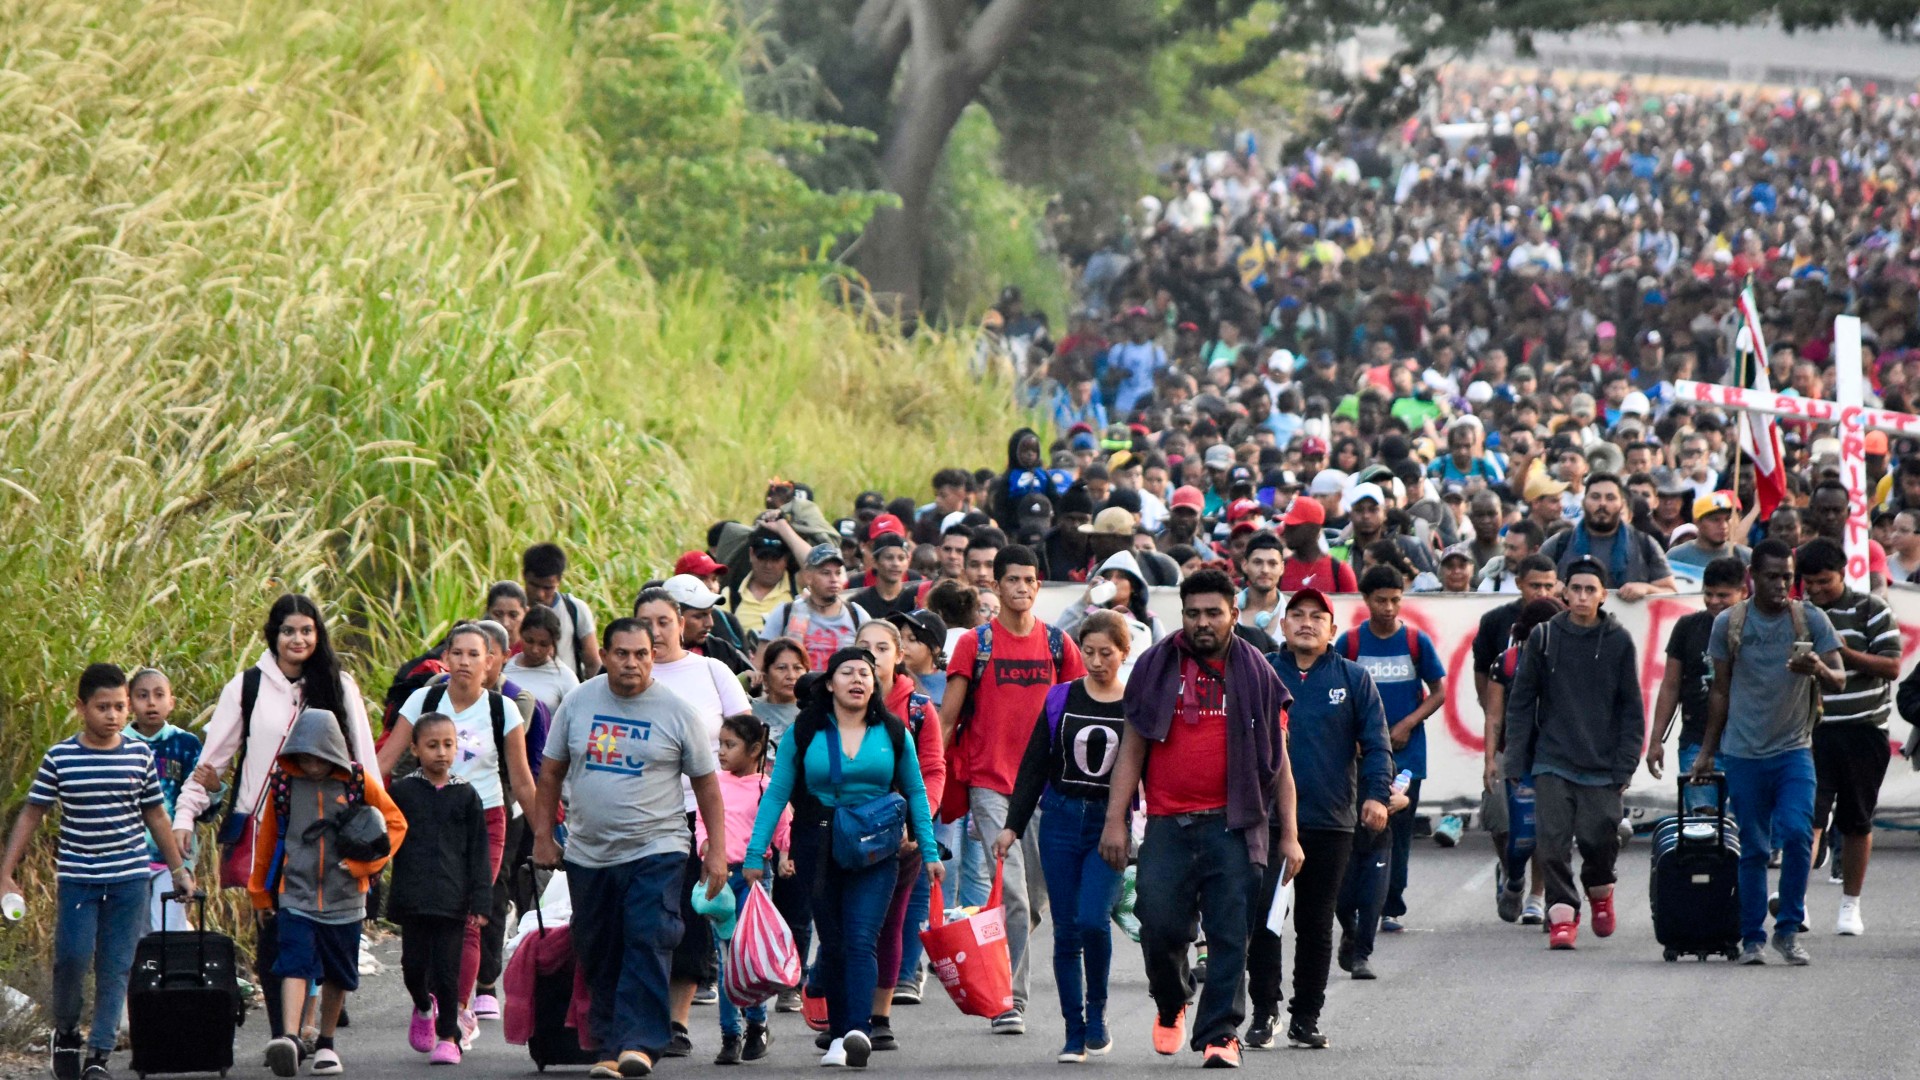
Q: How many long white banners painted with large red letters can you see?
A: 1